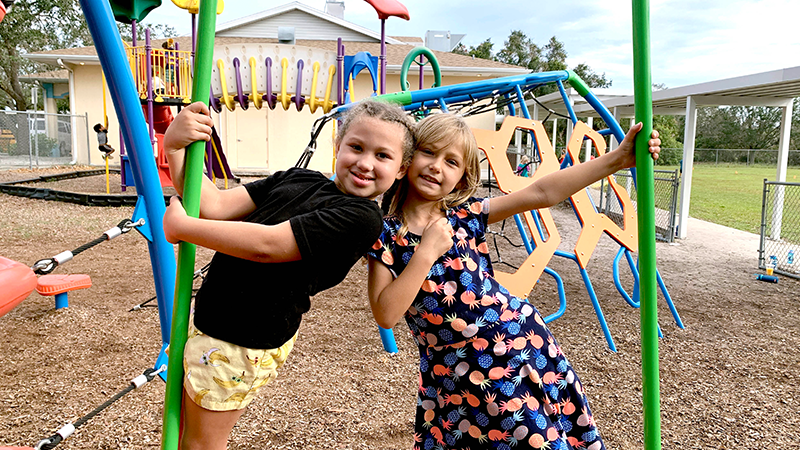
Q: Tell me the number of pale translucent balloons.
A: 0